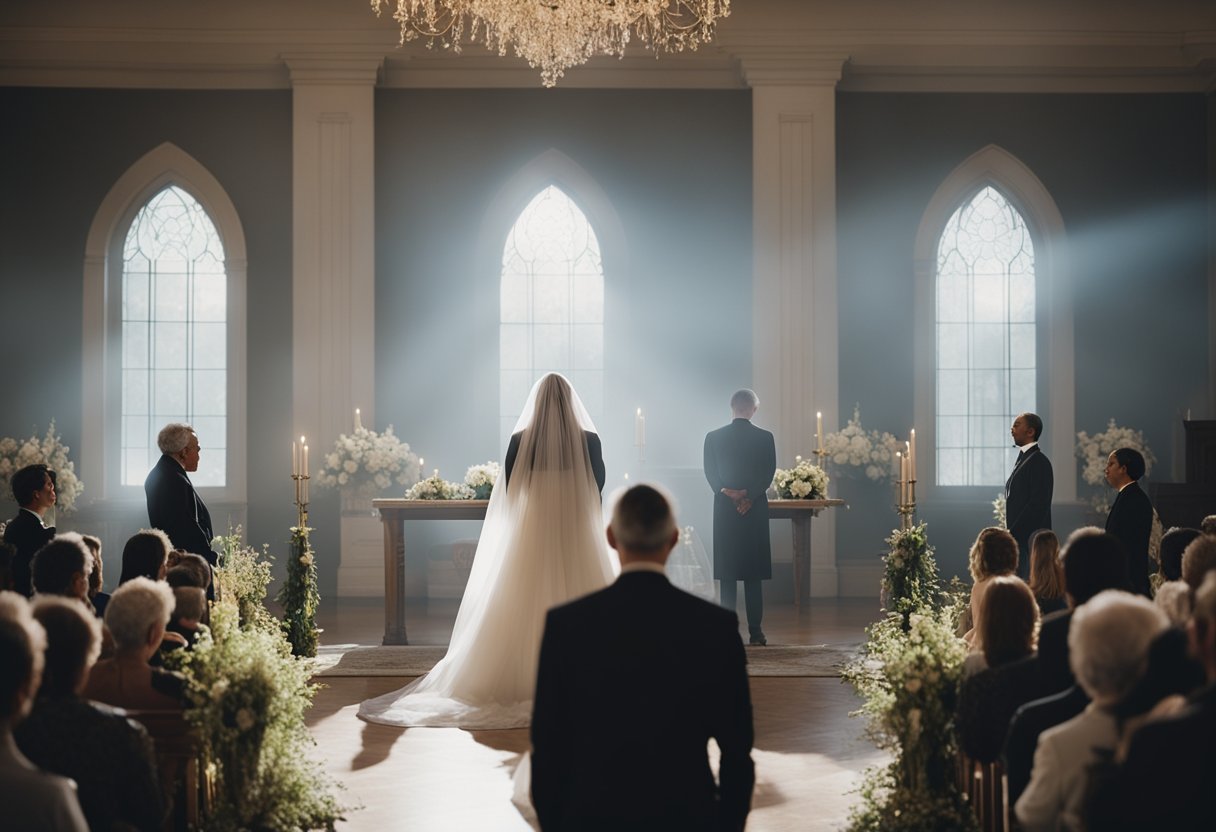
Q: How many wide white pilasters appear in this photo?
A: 2